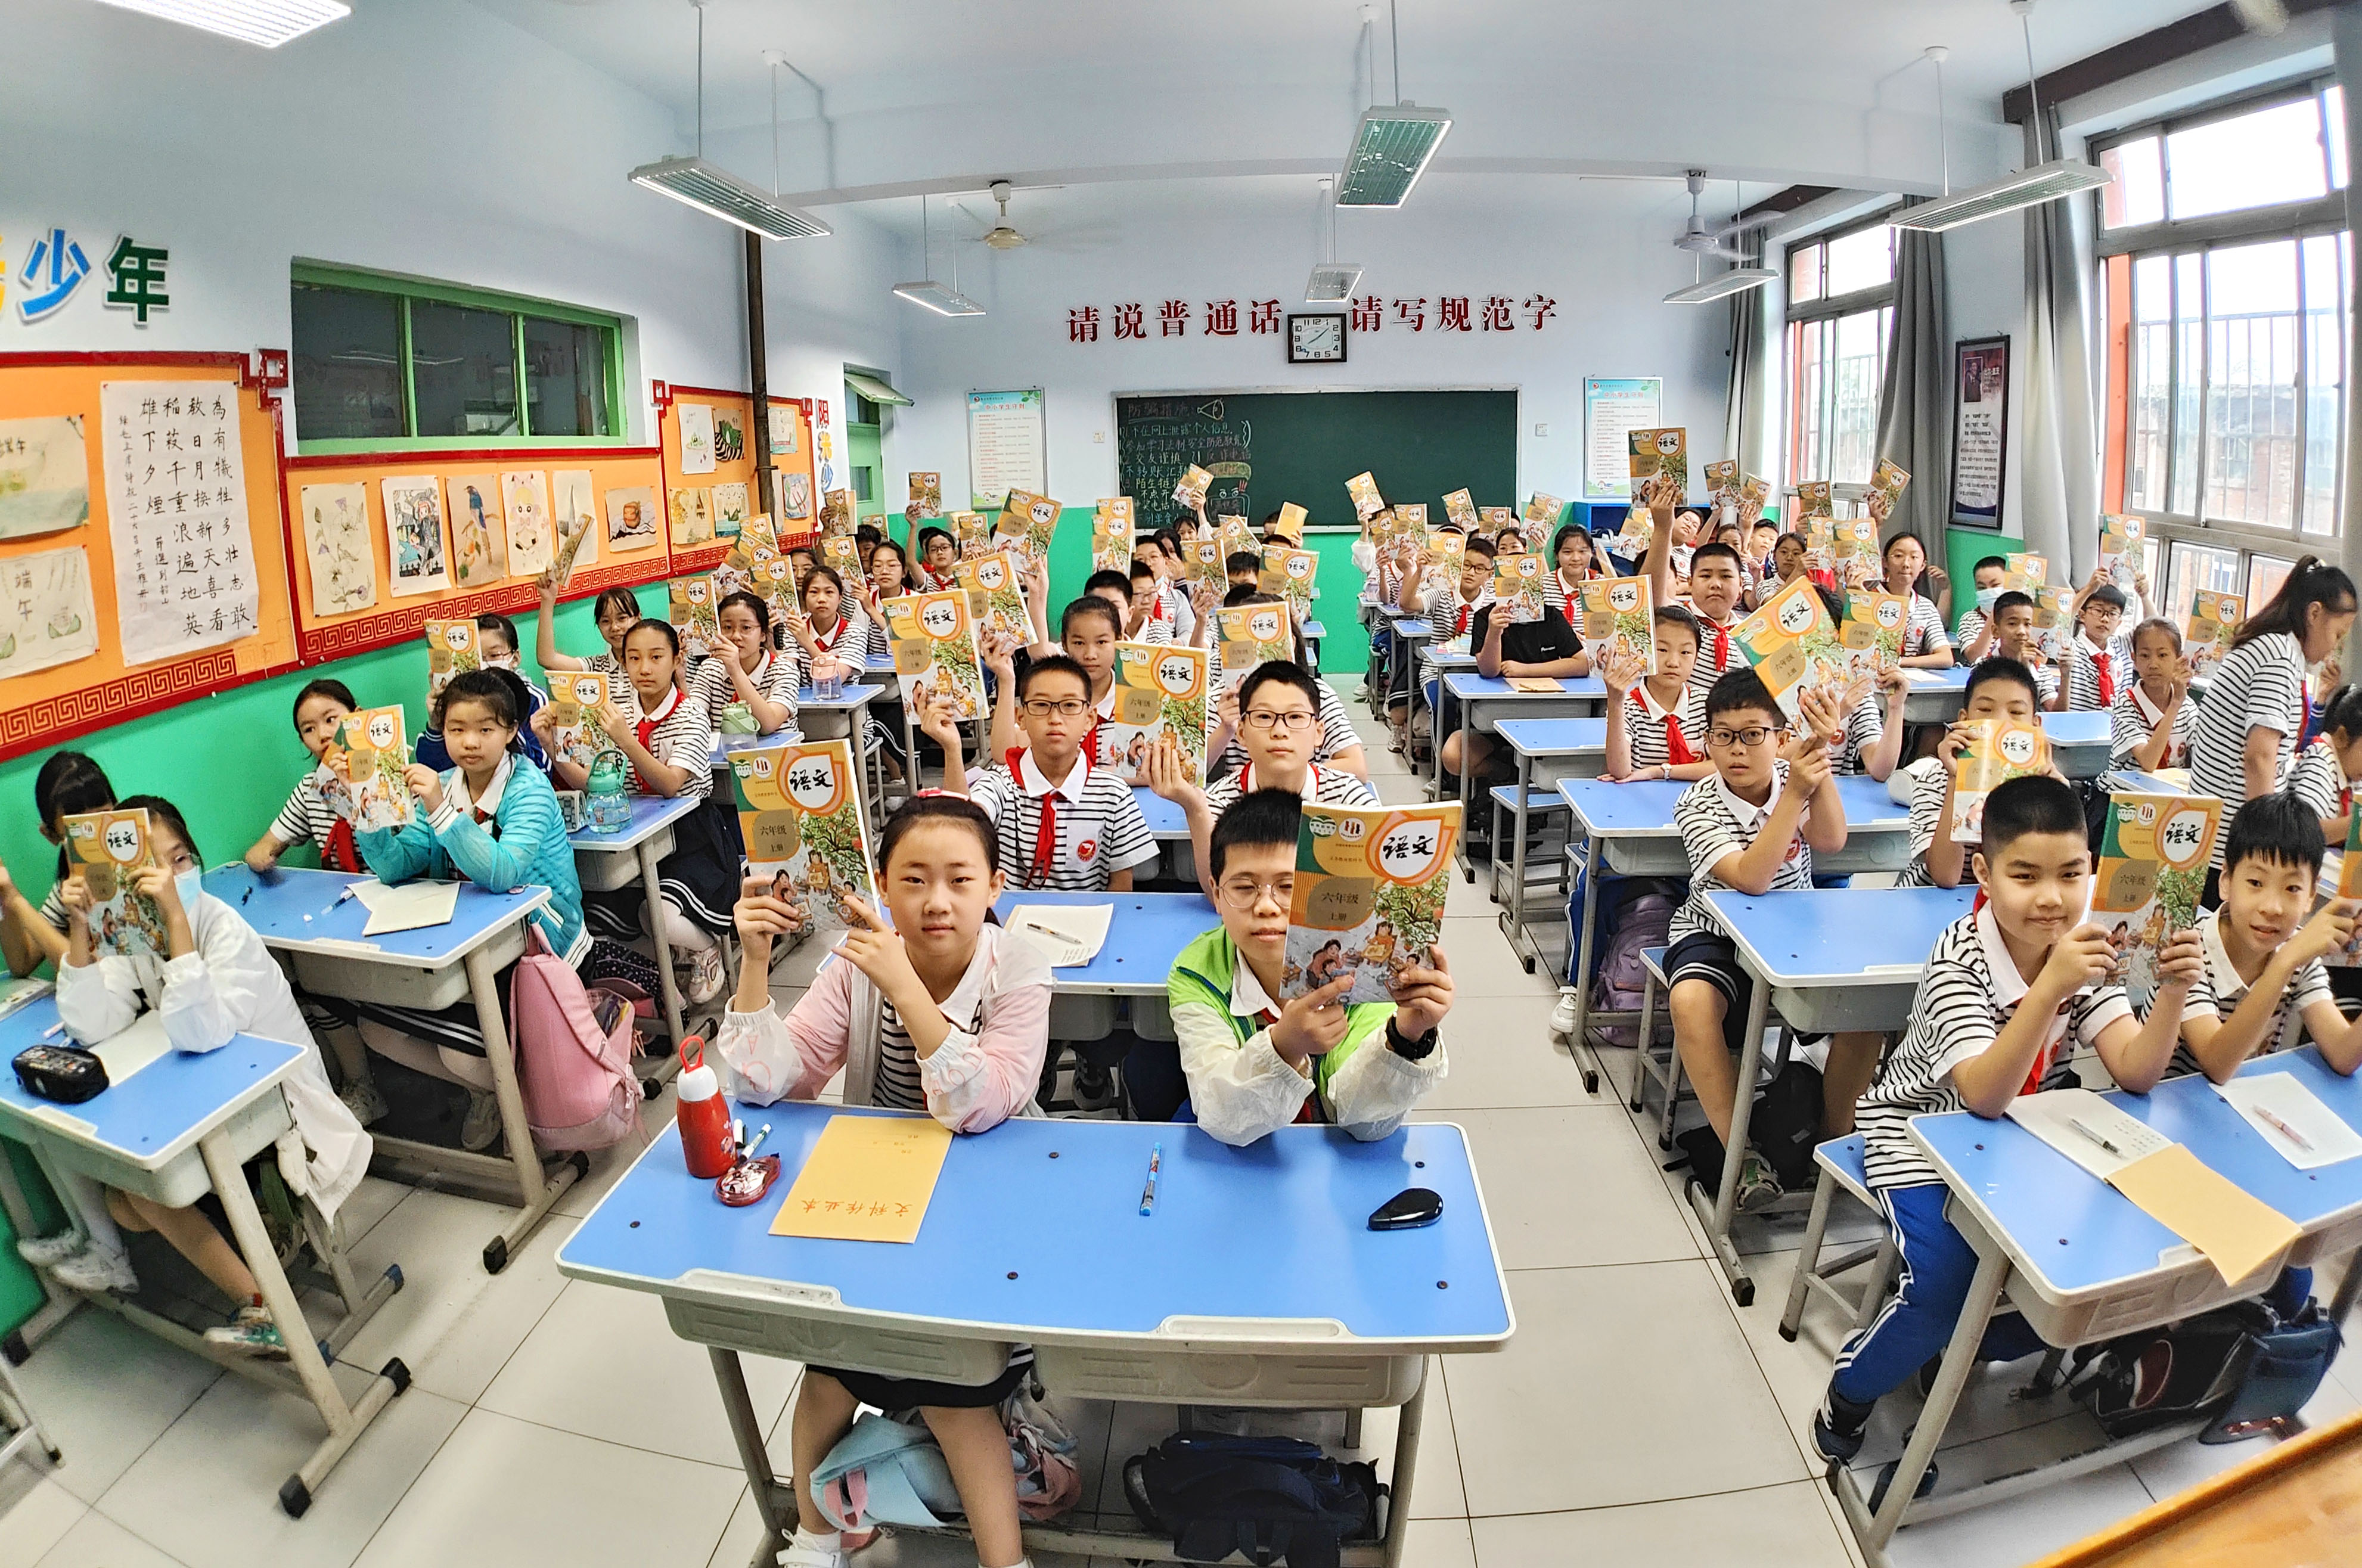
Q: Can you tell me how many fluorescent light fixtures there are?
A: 7